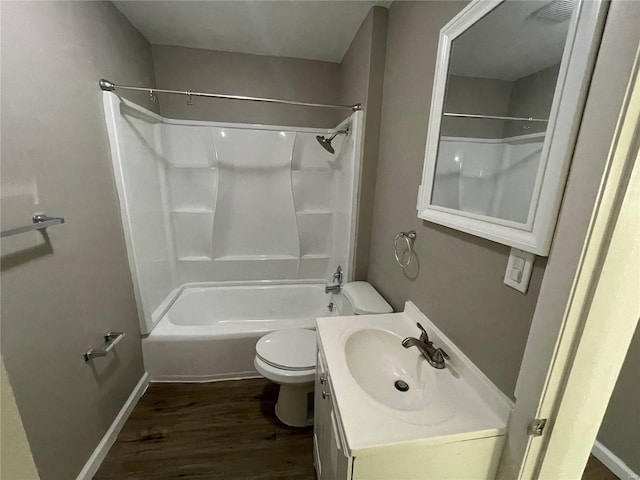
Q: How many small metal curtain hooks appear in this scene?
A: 2